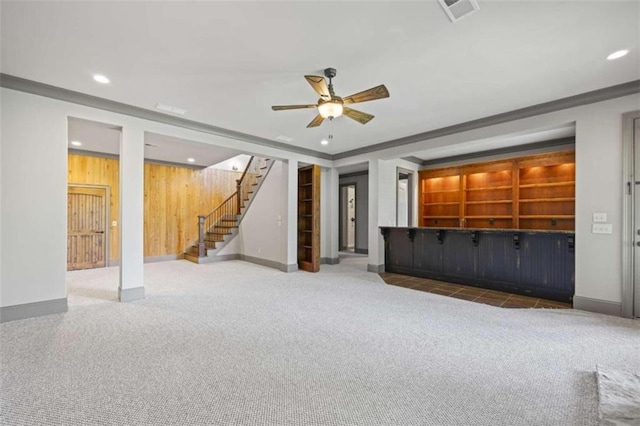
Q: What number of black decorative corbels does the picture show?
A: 6